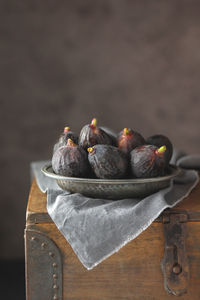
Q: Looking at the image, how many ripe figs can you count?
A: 7